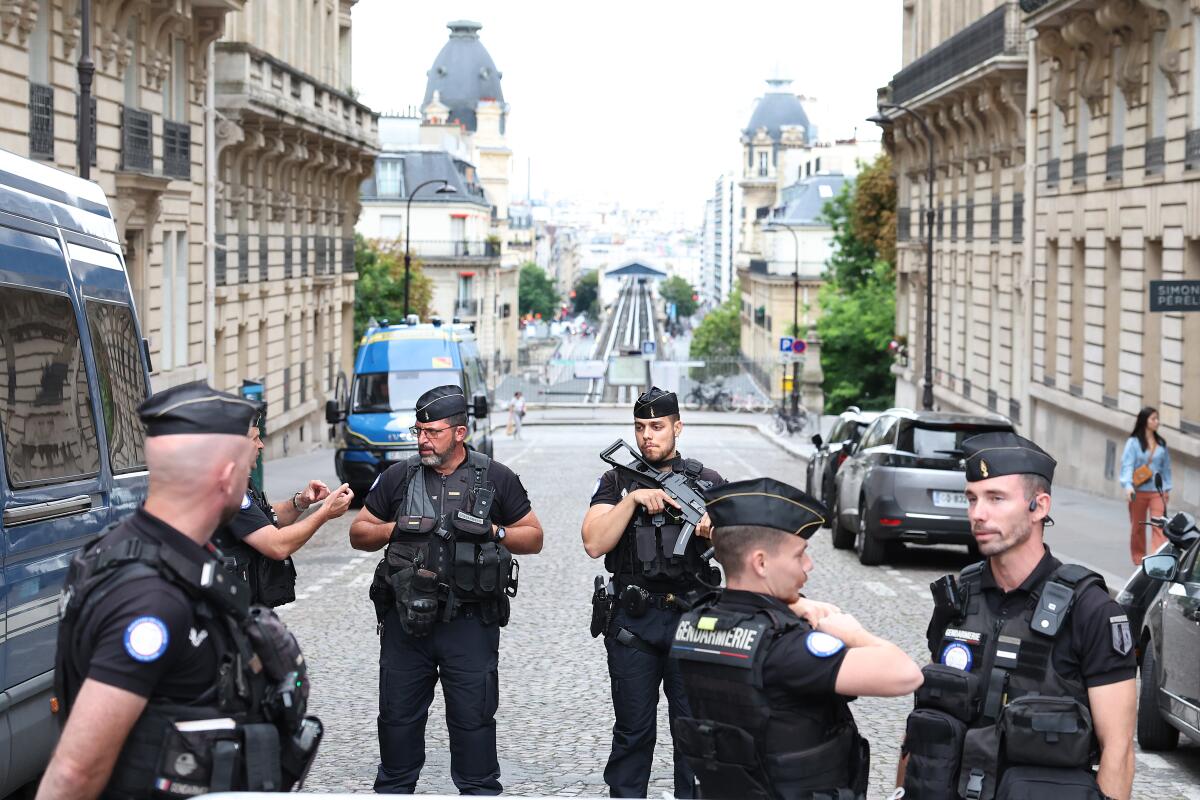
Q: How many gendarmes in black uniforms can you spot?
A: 6